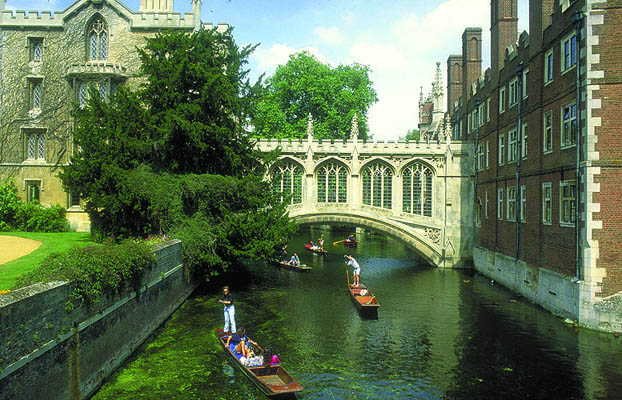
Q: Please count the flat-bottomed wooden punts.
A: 5